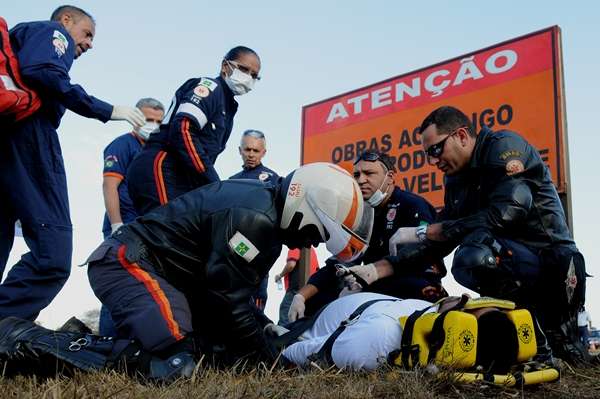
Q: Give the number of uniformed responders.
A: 7